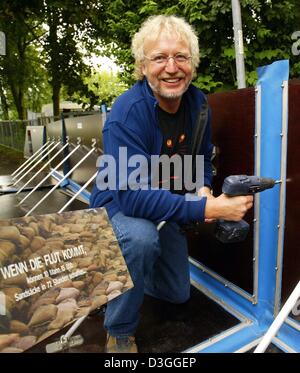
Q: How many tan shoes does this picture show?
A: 1